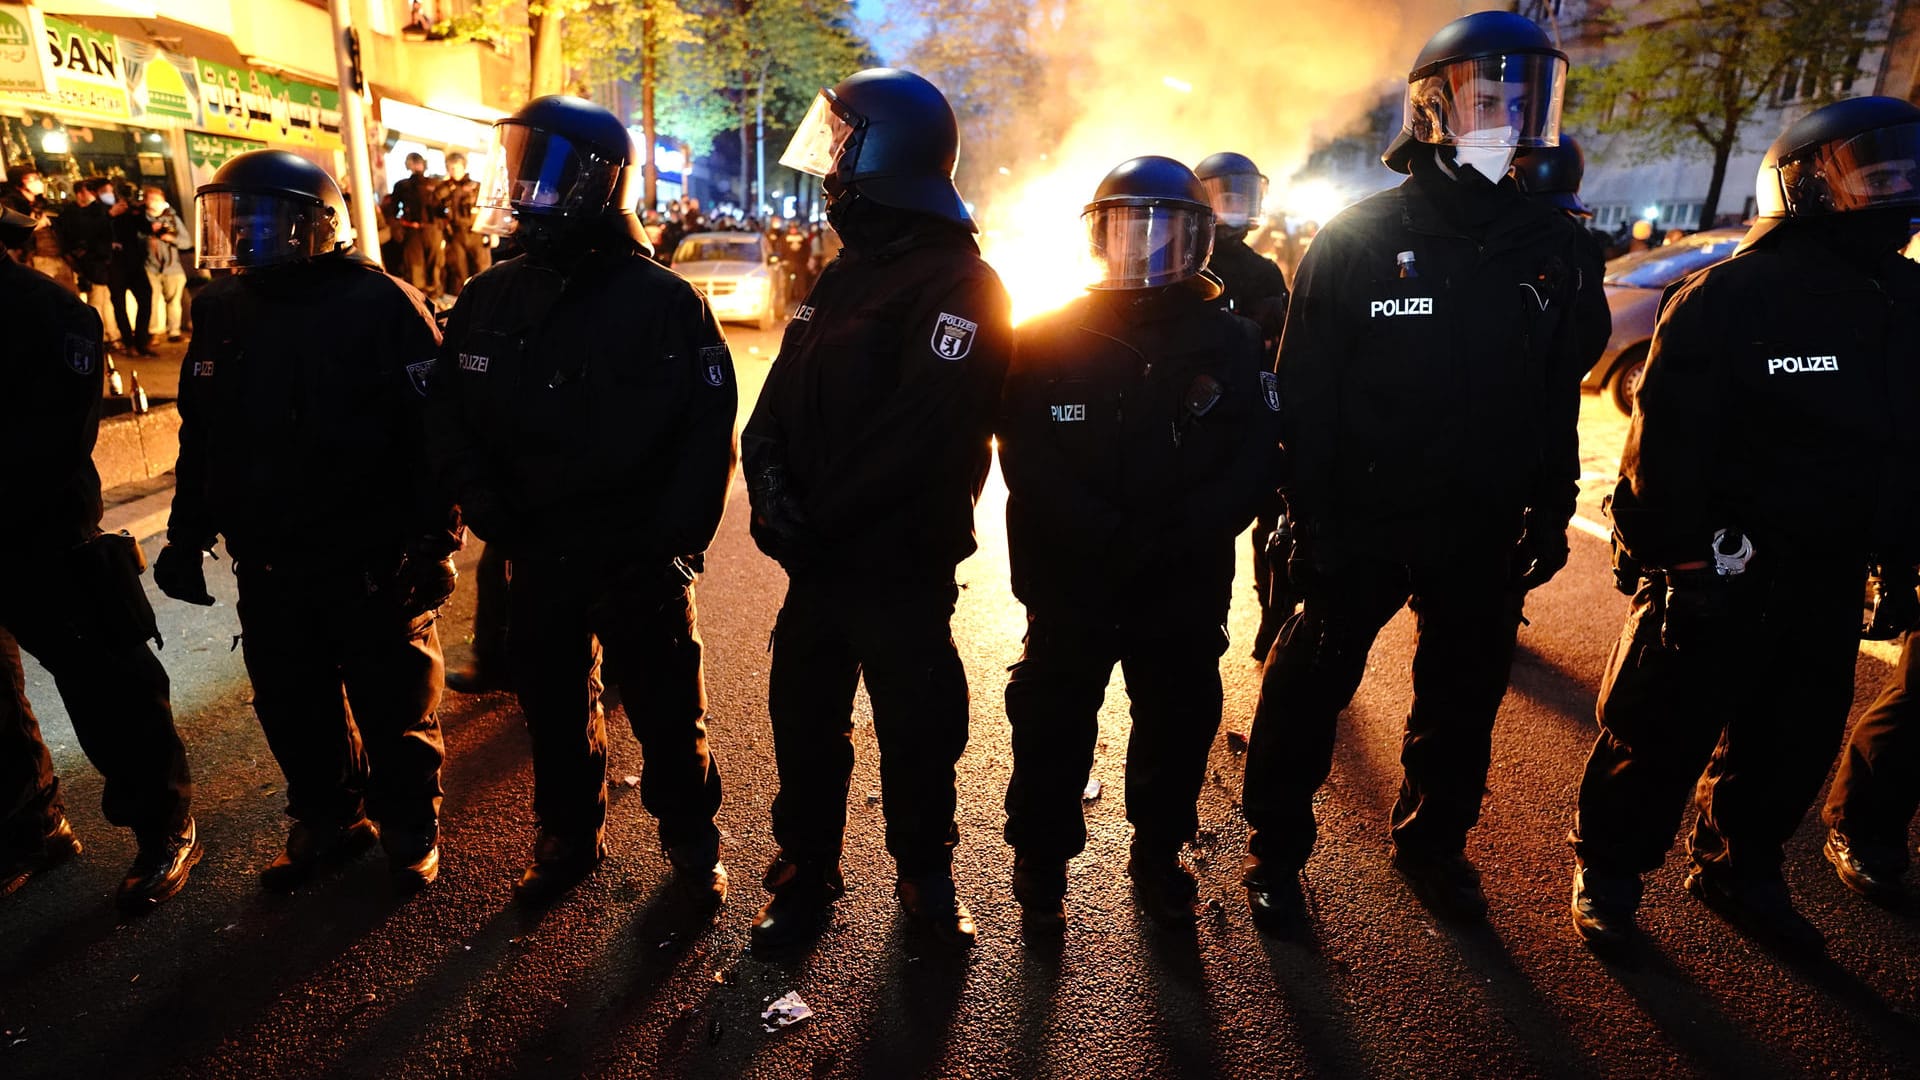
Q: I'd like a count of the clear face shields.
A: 7